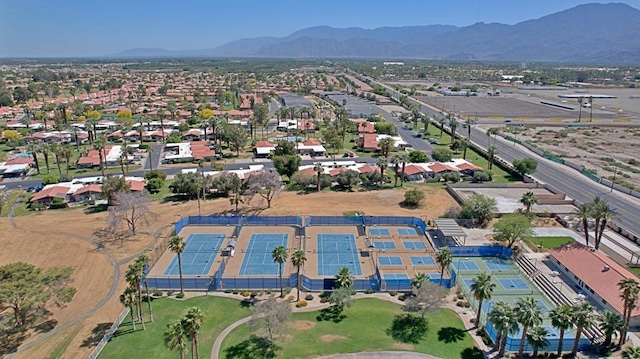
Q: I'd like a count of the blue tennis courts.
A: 3